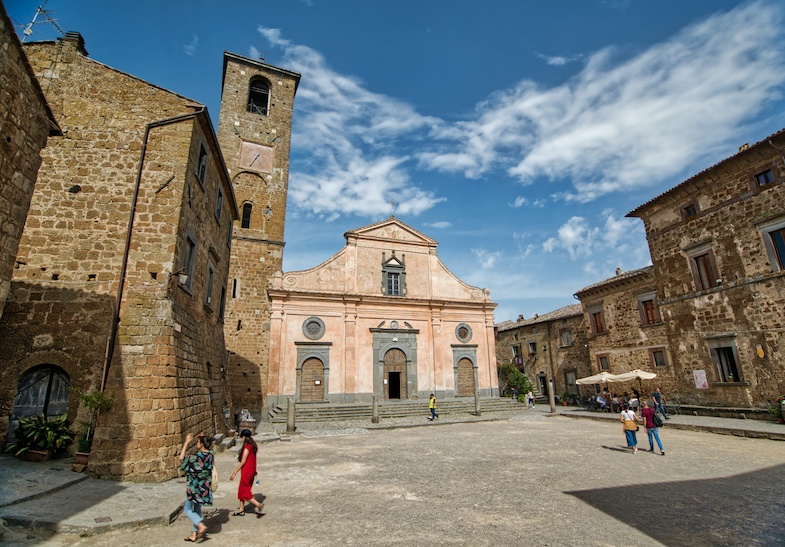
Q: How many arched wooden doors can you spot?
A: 4